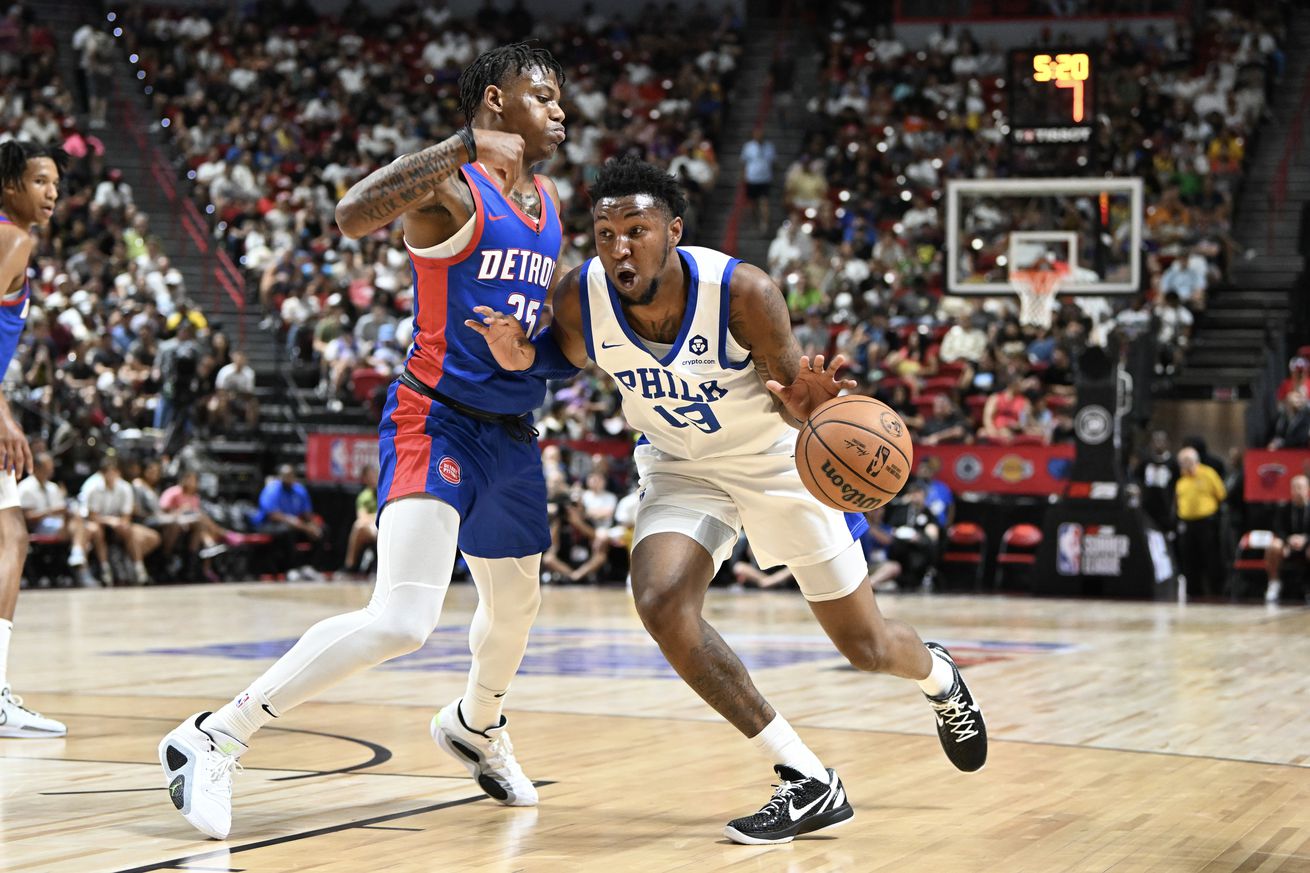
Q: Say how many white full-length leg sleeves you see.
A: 2